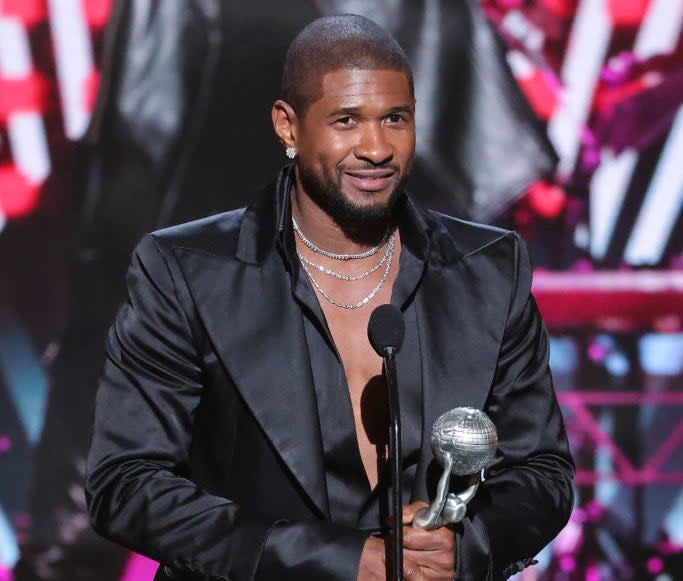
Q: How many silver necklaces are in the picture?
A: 3